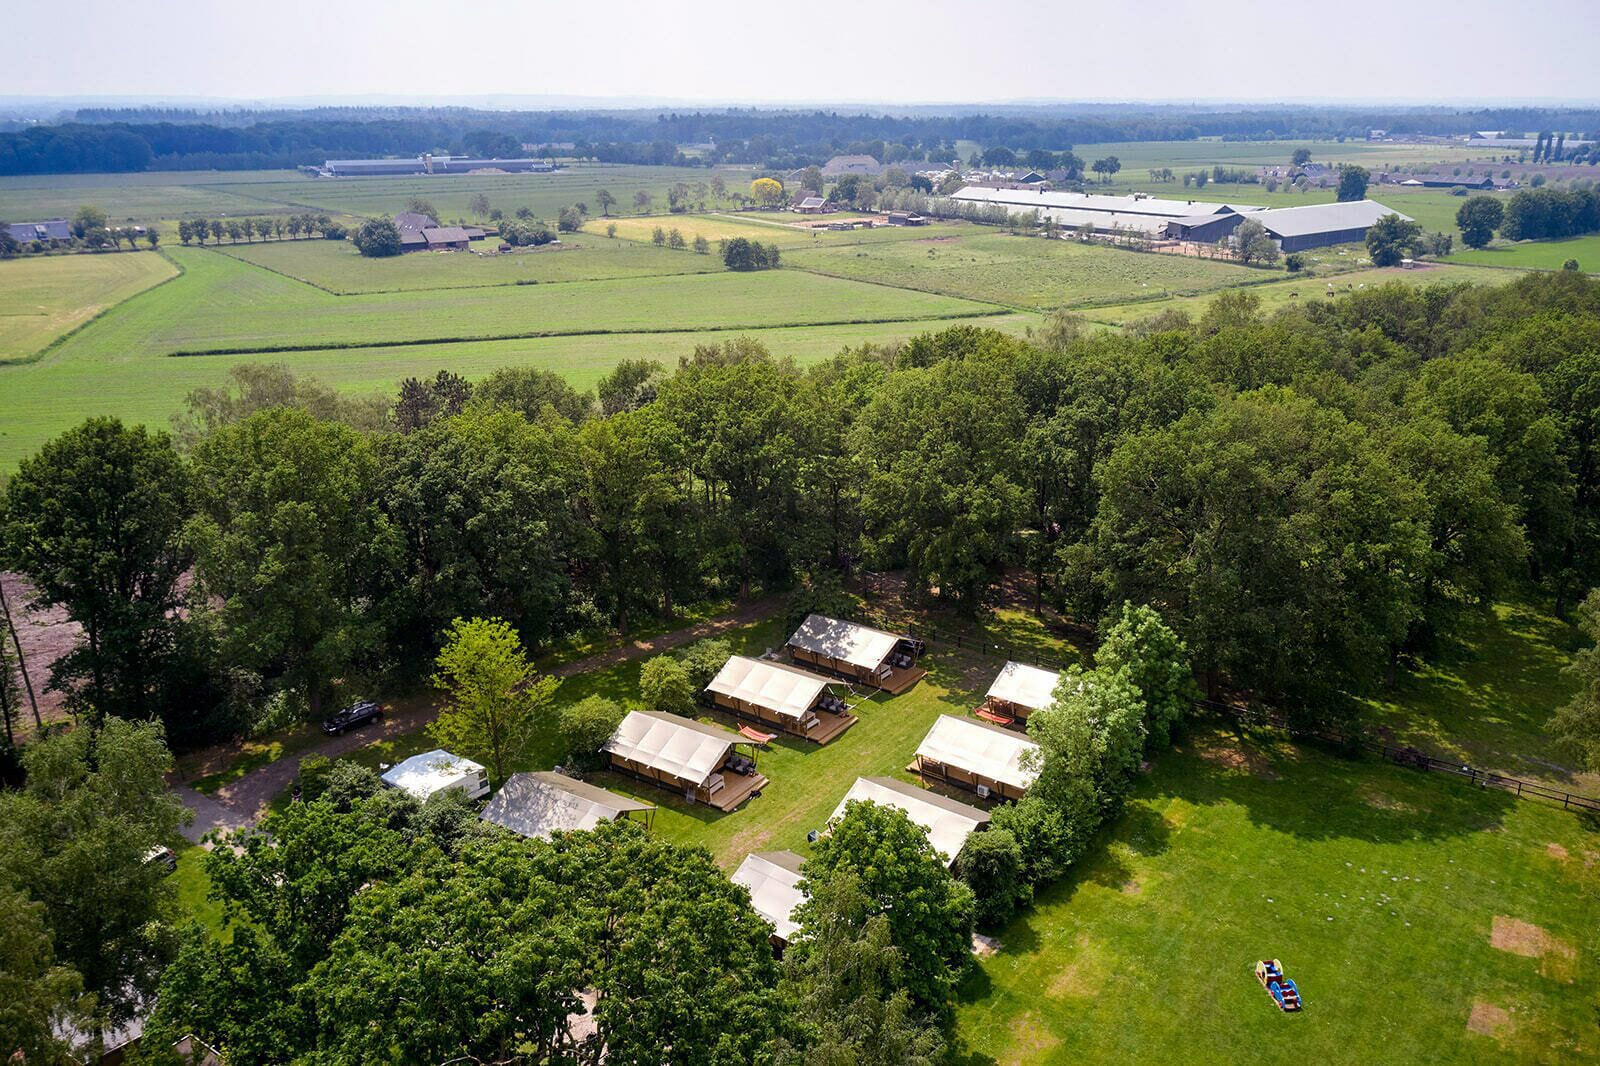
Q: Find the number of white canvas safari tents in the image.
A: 8